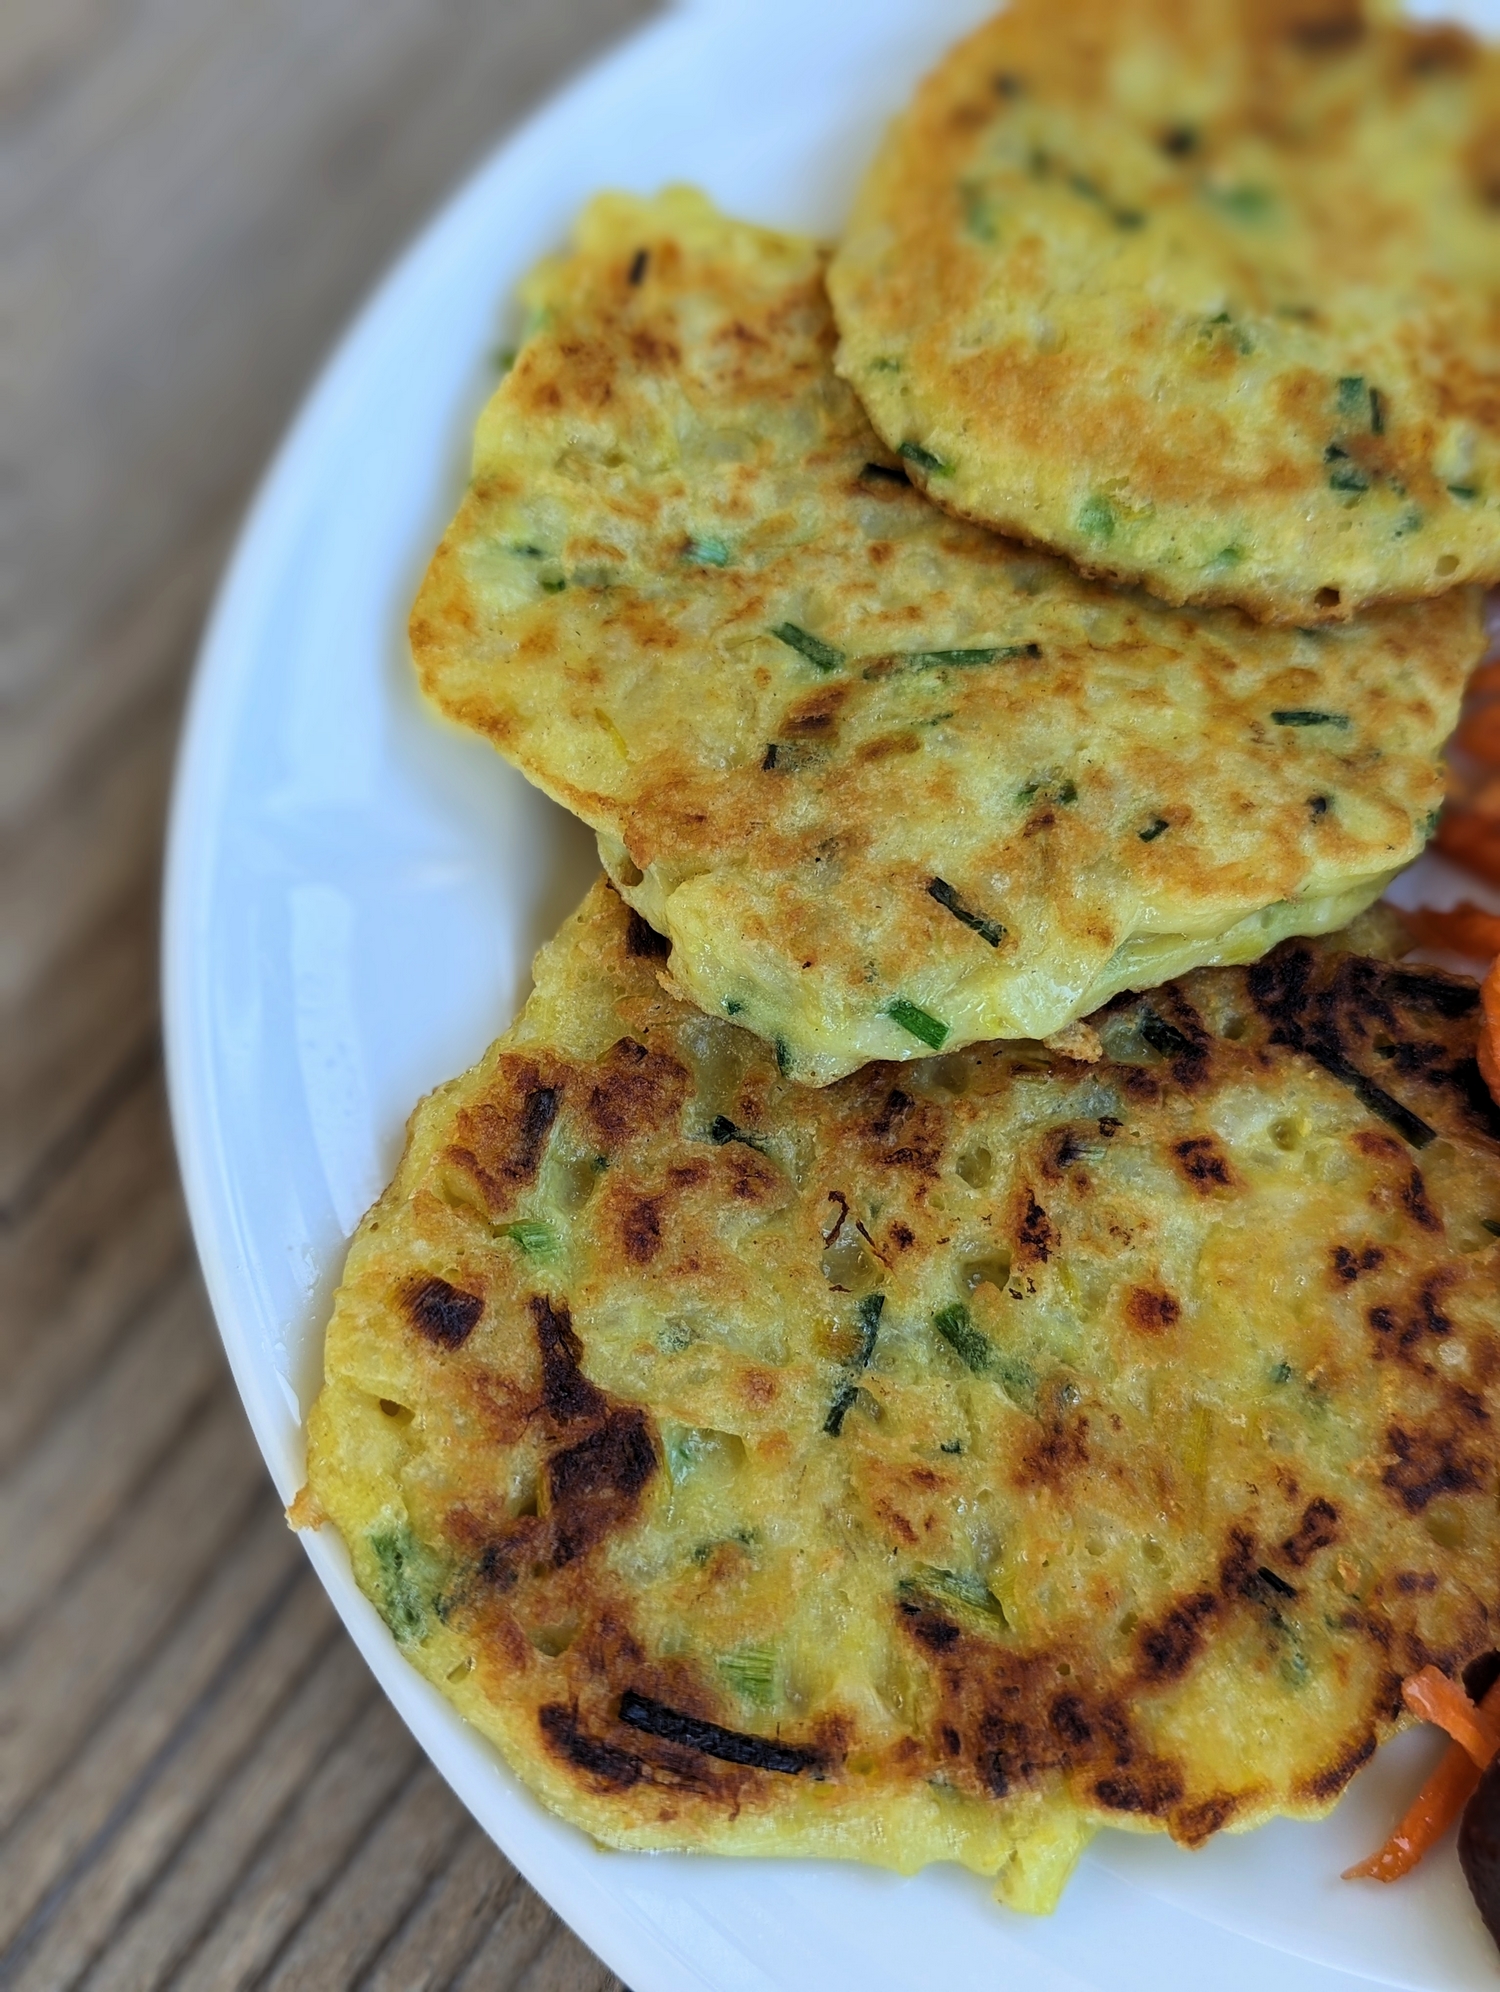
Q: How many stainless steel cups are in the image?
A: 0